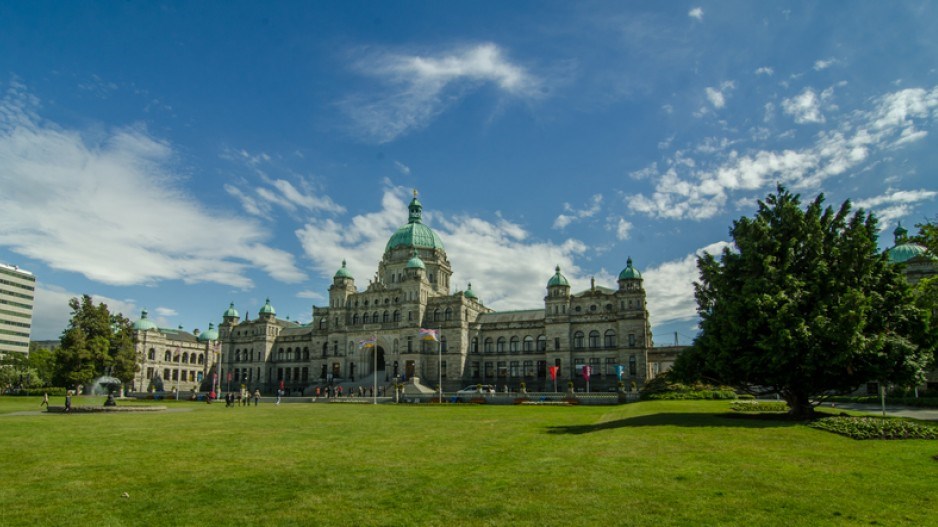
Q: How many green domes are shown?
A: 11